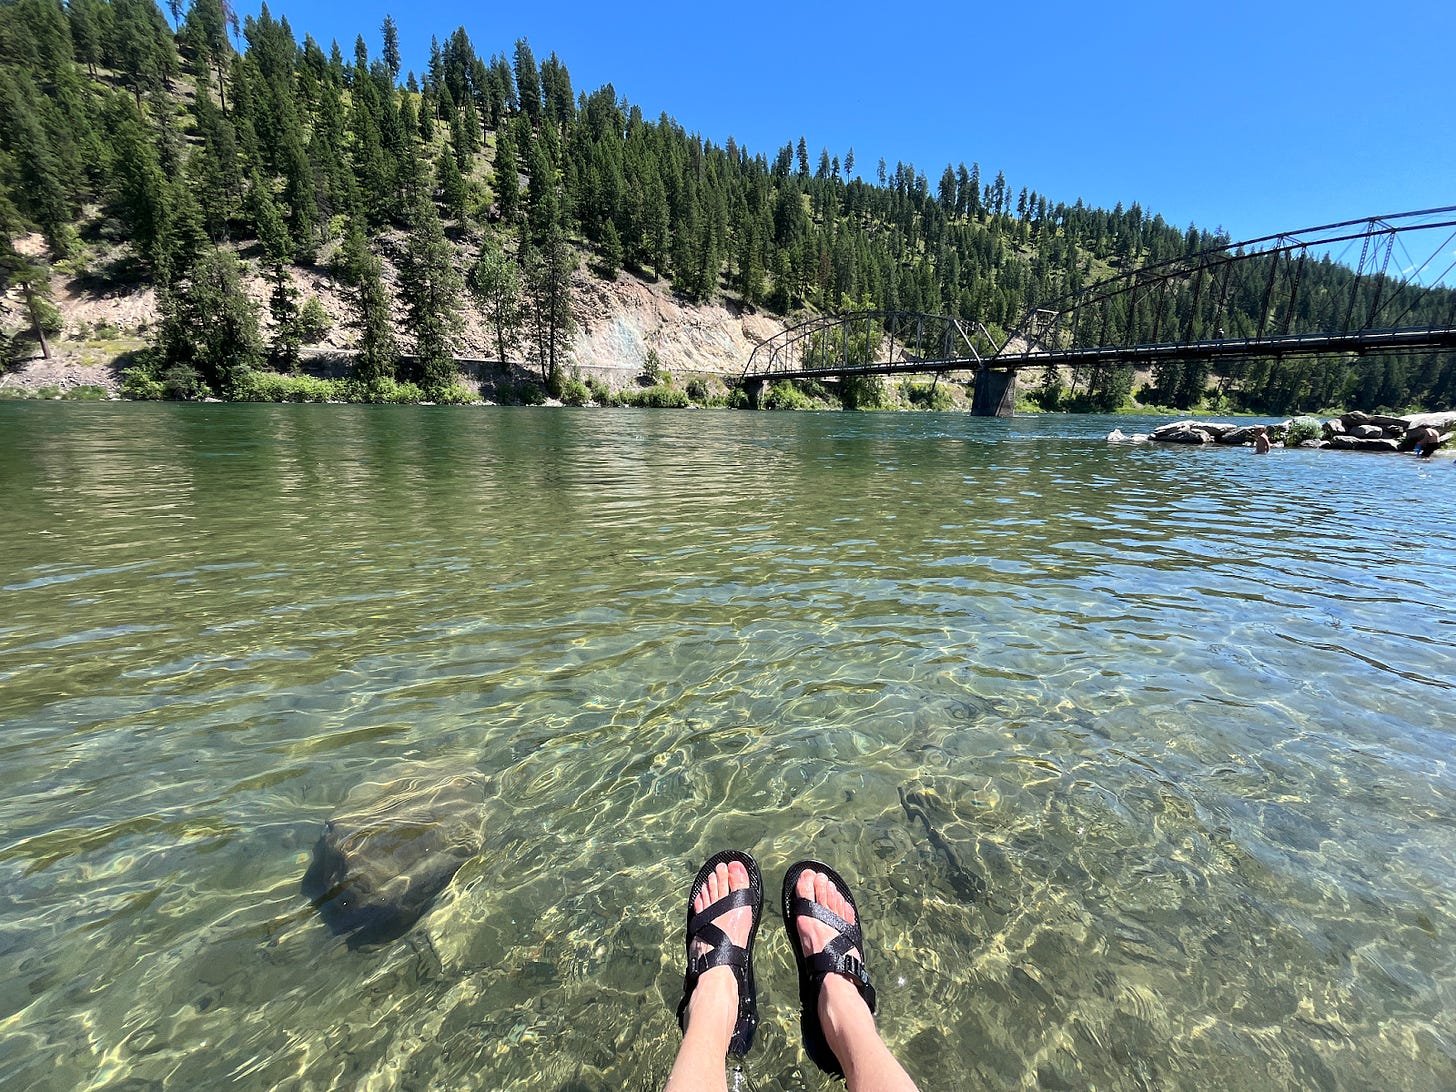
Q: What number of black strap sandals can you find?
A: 2